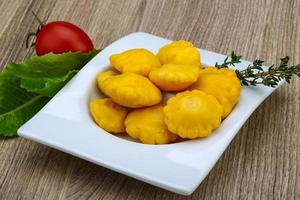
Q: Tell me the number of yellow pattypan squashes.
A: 9